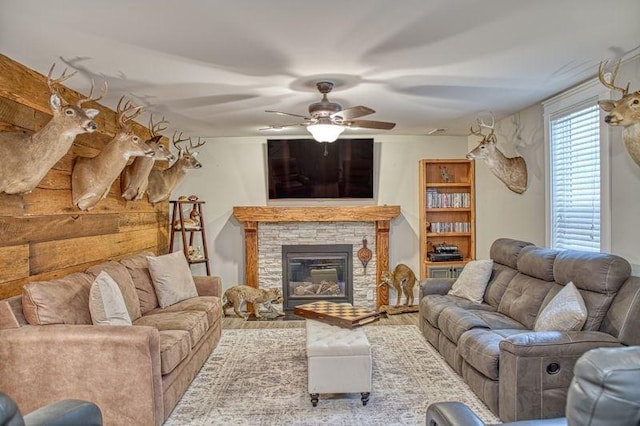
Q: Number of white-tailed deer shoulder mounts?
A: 6